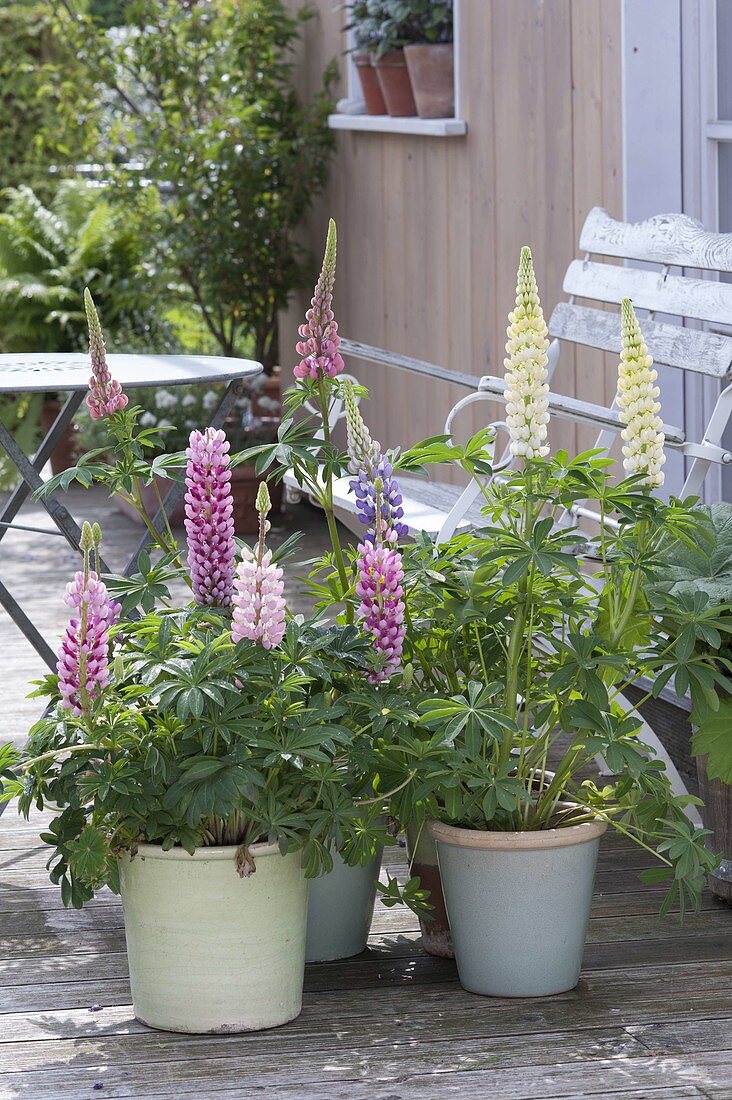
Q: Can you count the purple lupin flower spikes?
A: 1